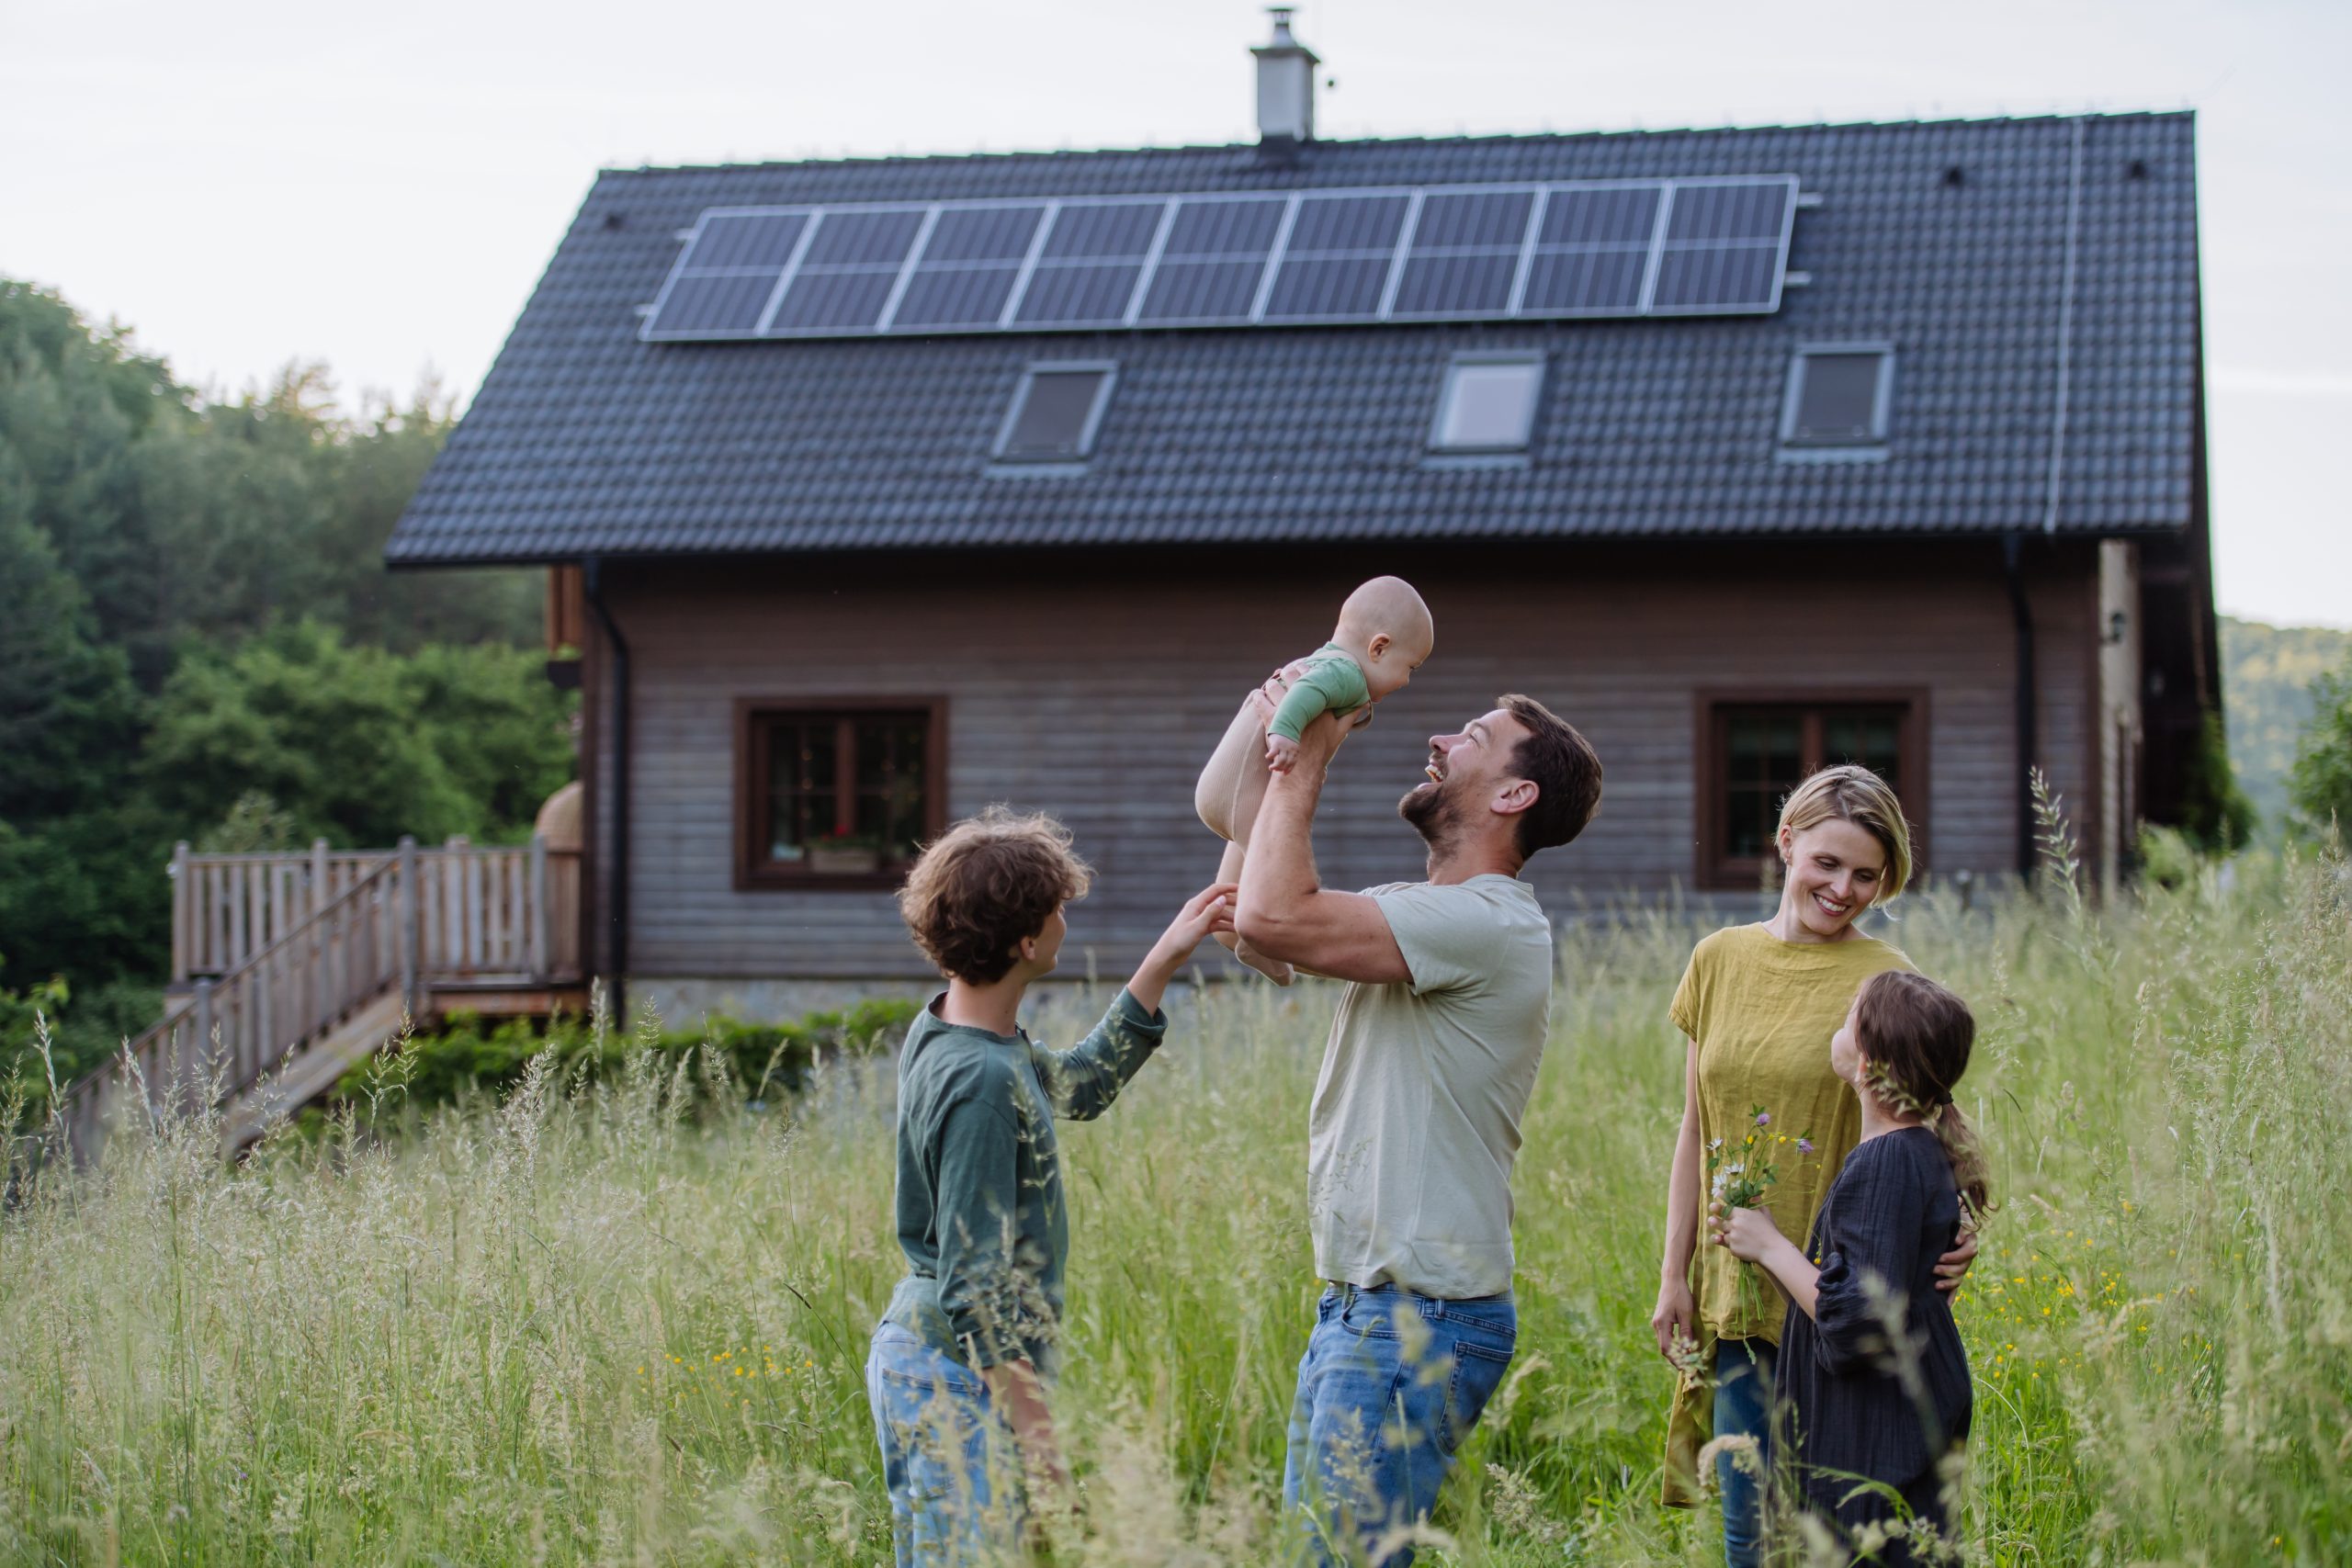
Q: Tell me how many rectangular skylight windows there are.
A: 3